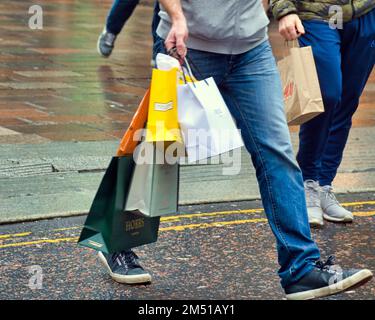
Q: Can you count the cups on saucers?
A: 0